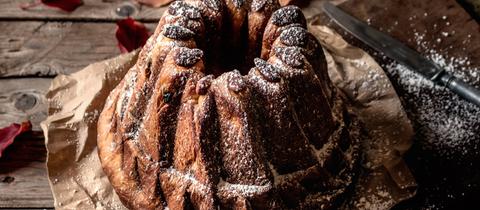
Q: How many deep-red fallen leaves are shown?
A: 3